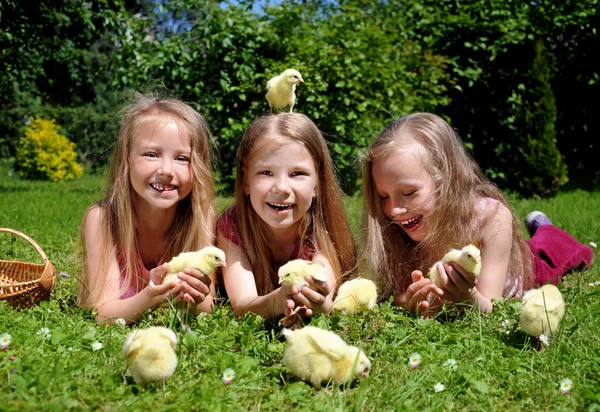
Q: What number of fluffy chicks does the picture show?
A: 8